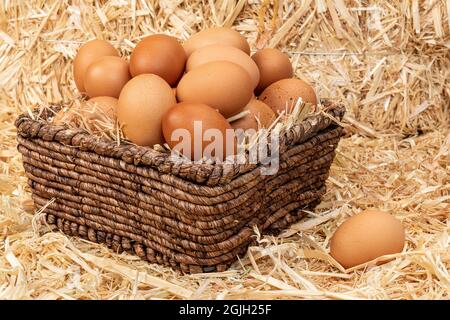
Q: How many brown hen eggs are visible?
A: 13